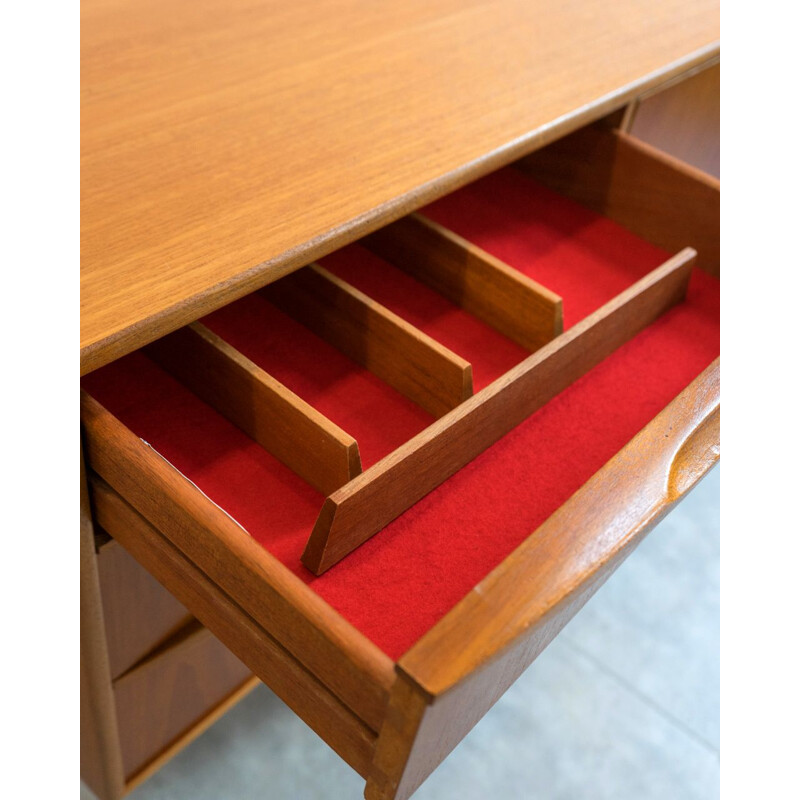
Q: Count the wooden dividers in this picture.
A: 4